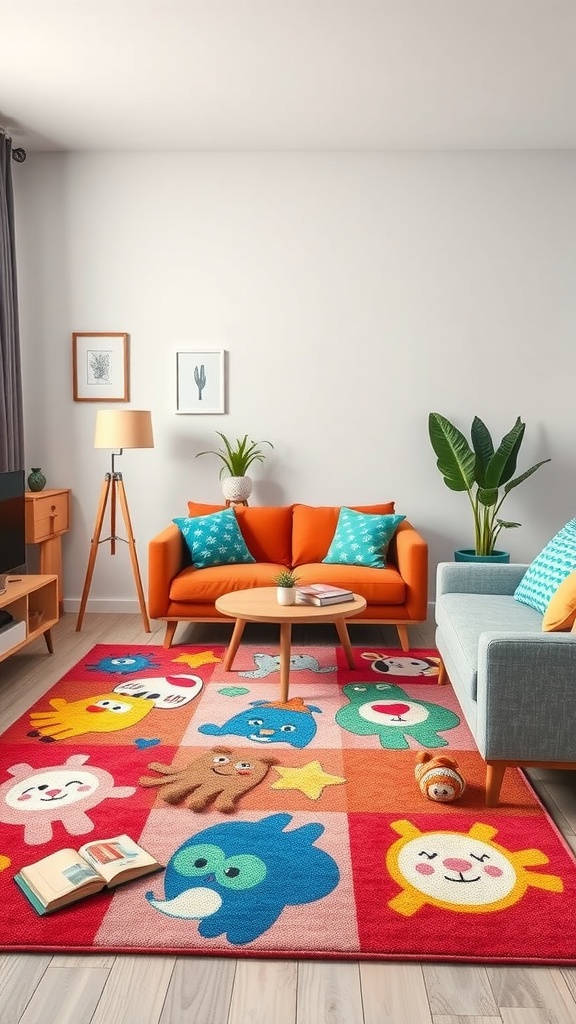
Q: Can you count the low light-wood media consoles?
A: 1